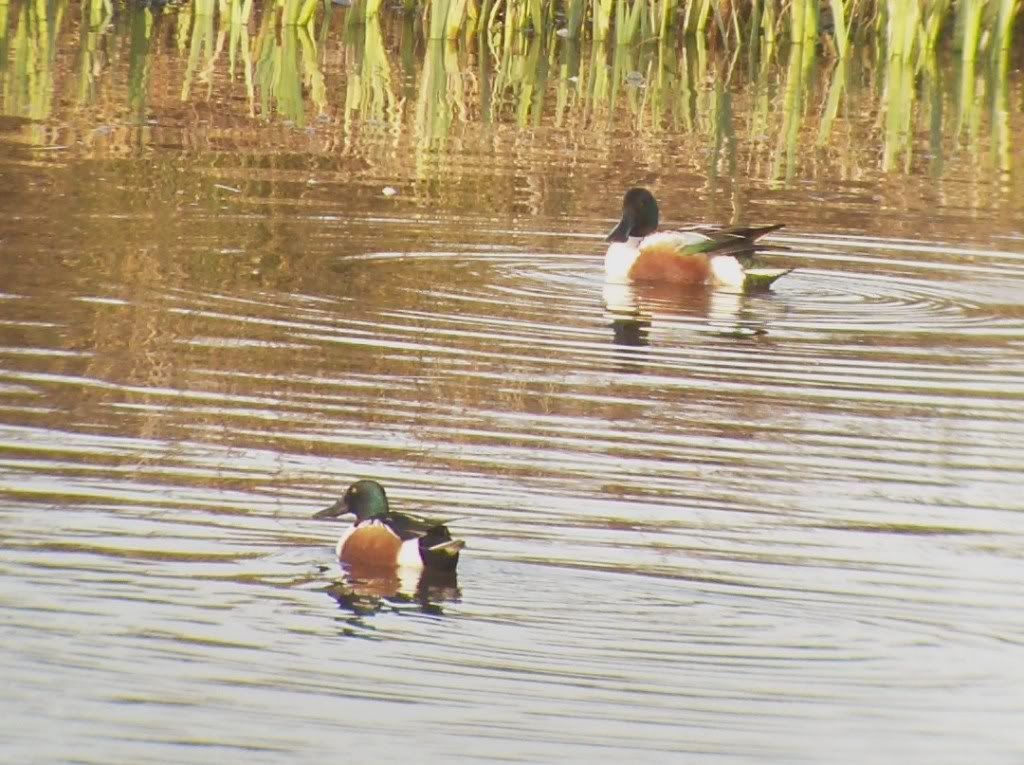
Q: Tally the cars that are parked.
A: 0